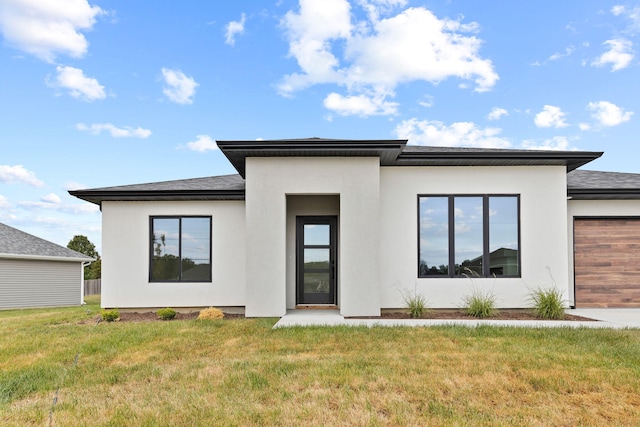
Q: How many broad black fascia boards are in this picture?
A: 4